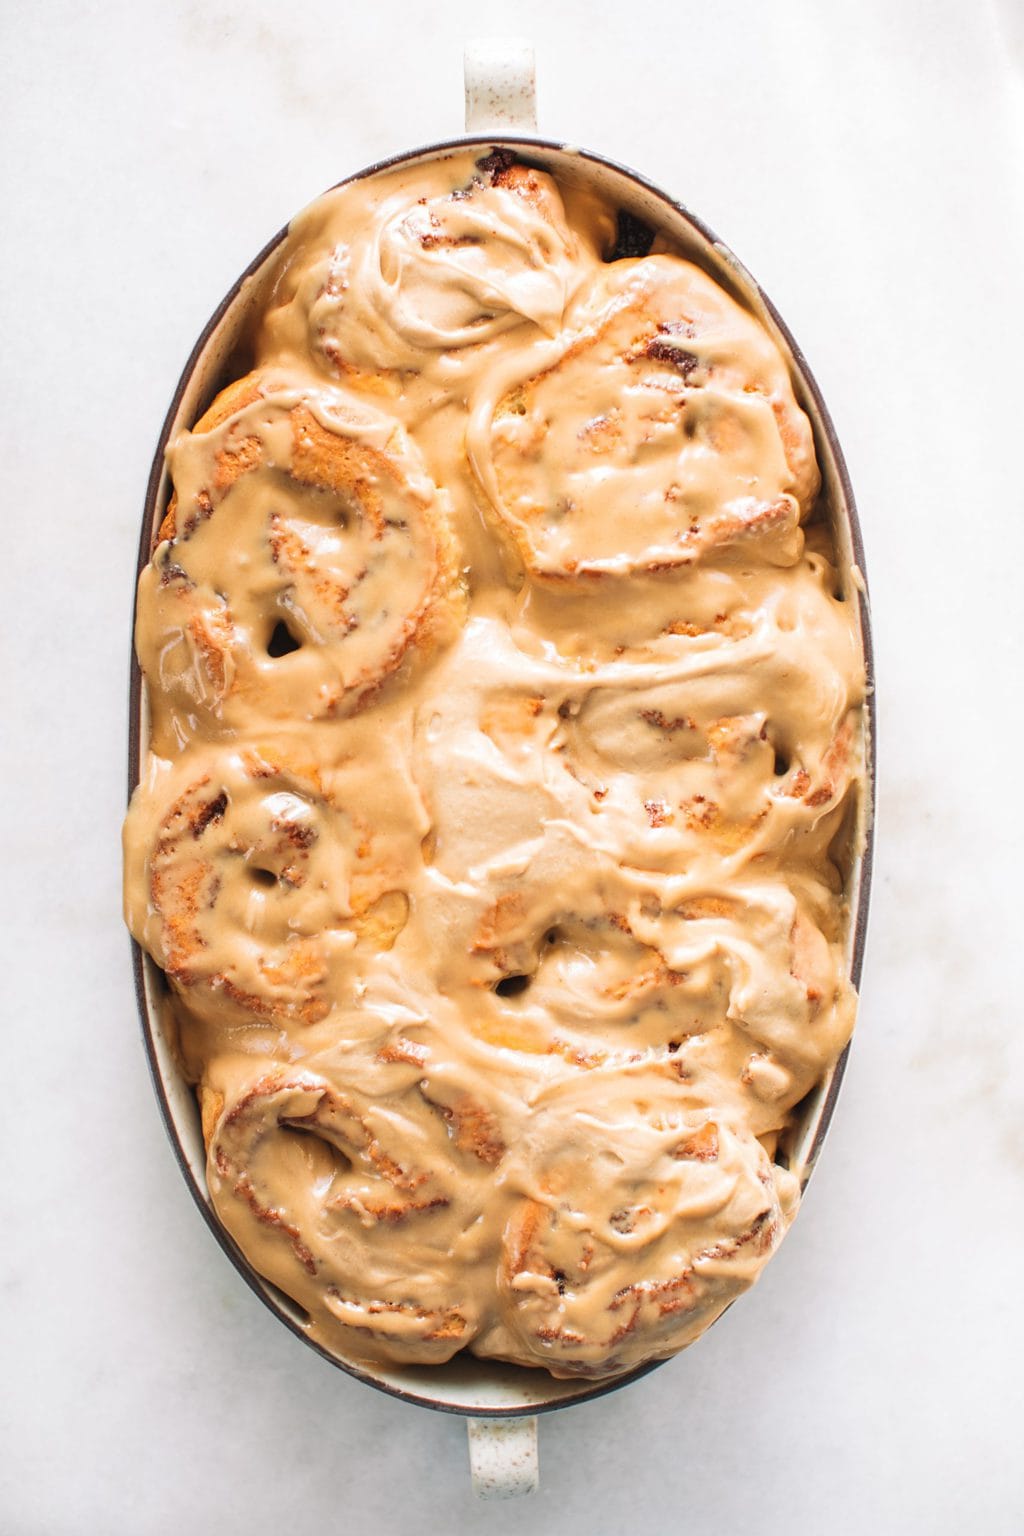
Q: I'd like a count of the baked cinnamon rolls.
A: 8